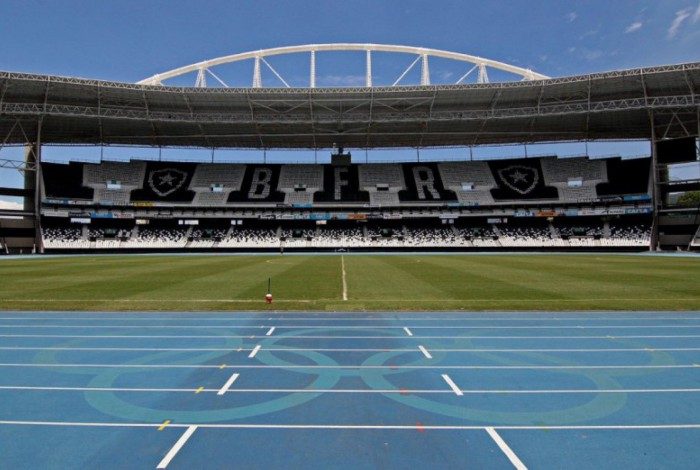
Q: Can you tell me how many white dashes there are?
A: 8